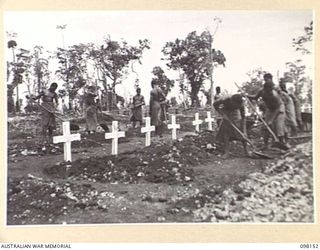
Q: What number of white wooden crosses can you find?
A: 6